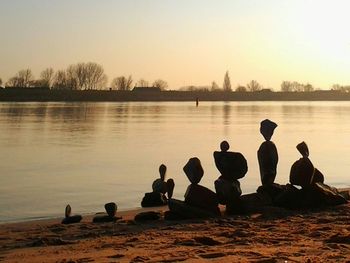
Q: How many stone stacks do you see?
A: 7